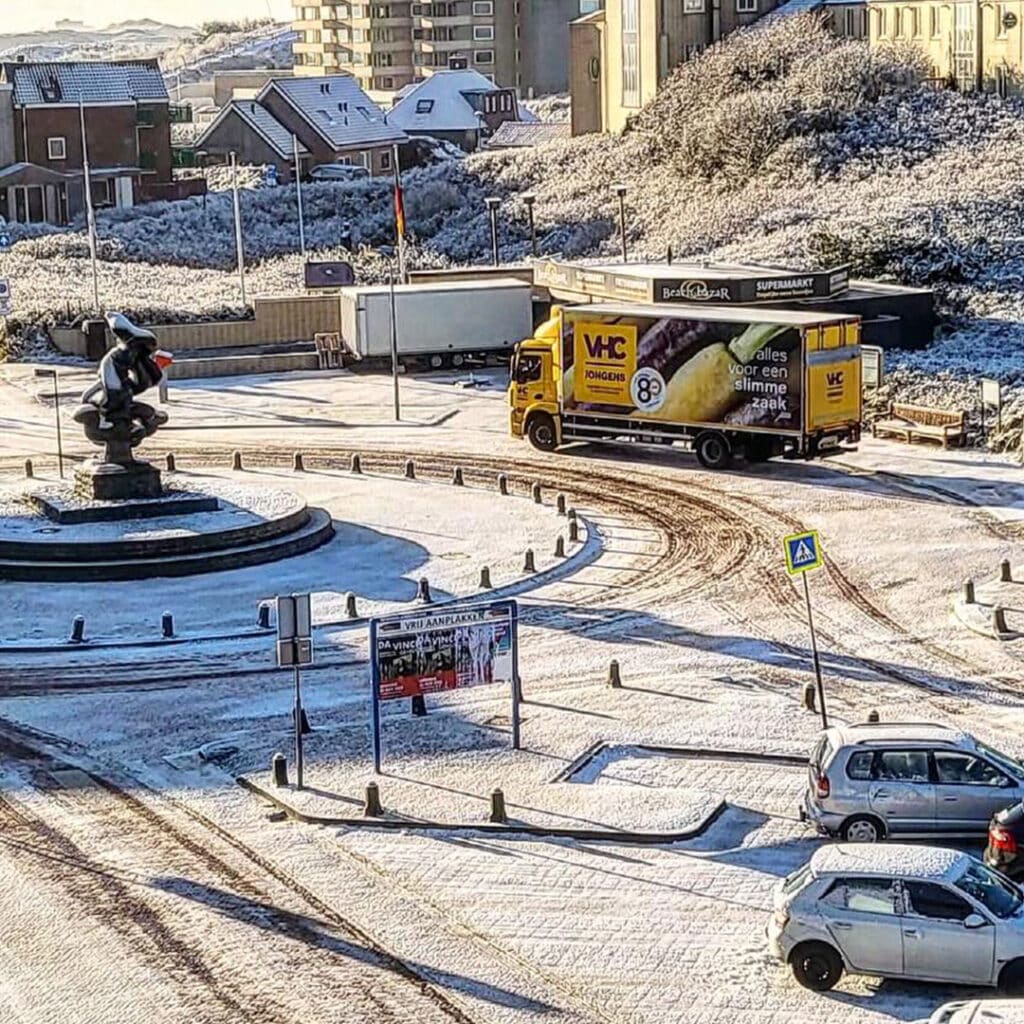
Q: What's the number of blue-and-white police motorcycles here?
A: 0